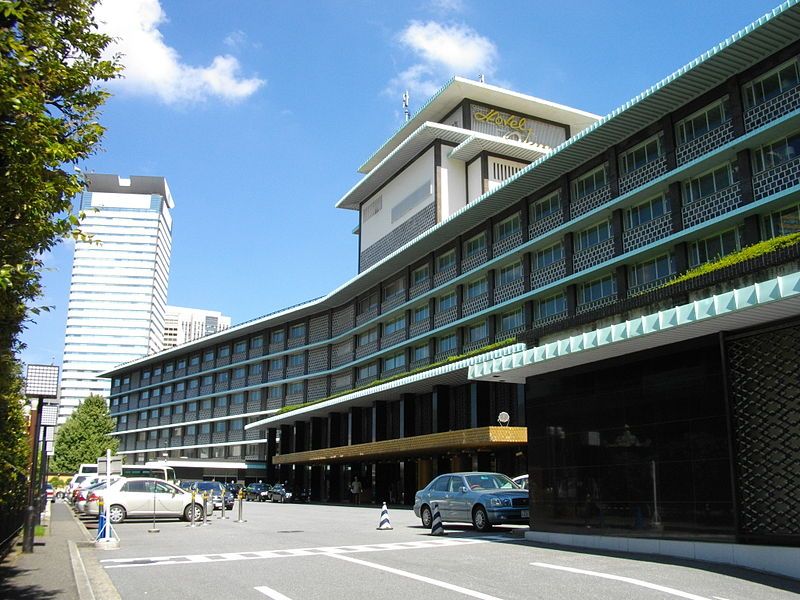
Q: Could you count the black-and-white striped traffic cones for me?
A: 2